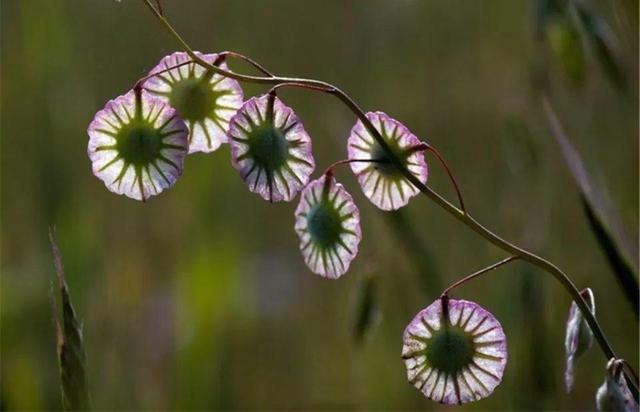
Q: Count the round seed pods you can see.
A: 6